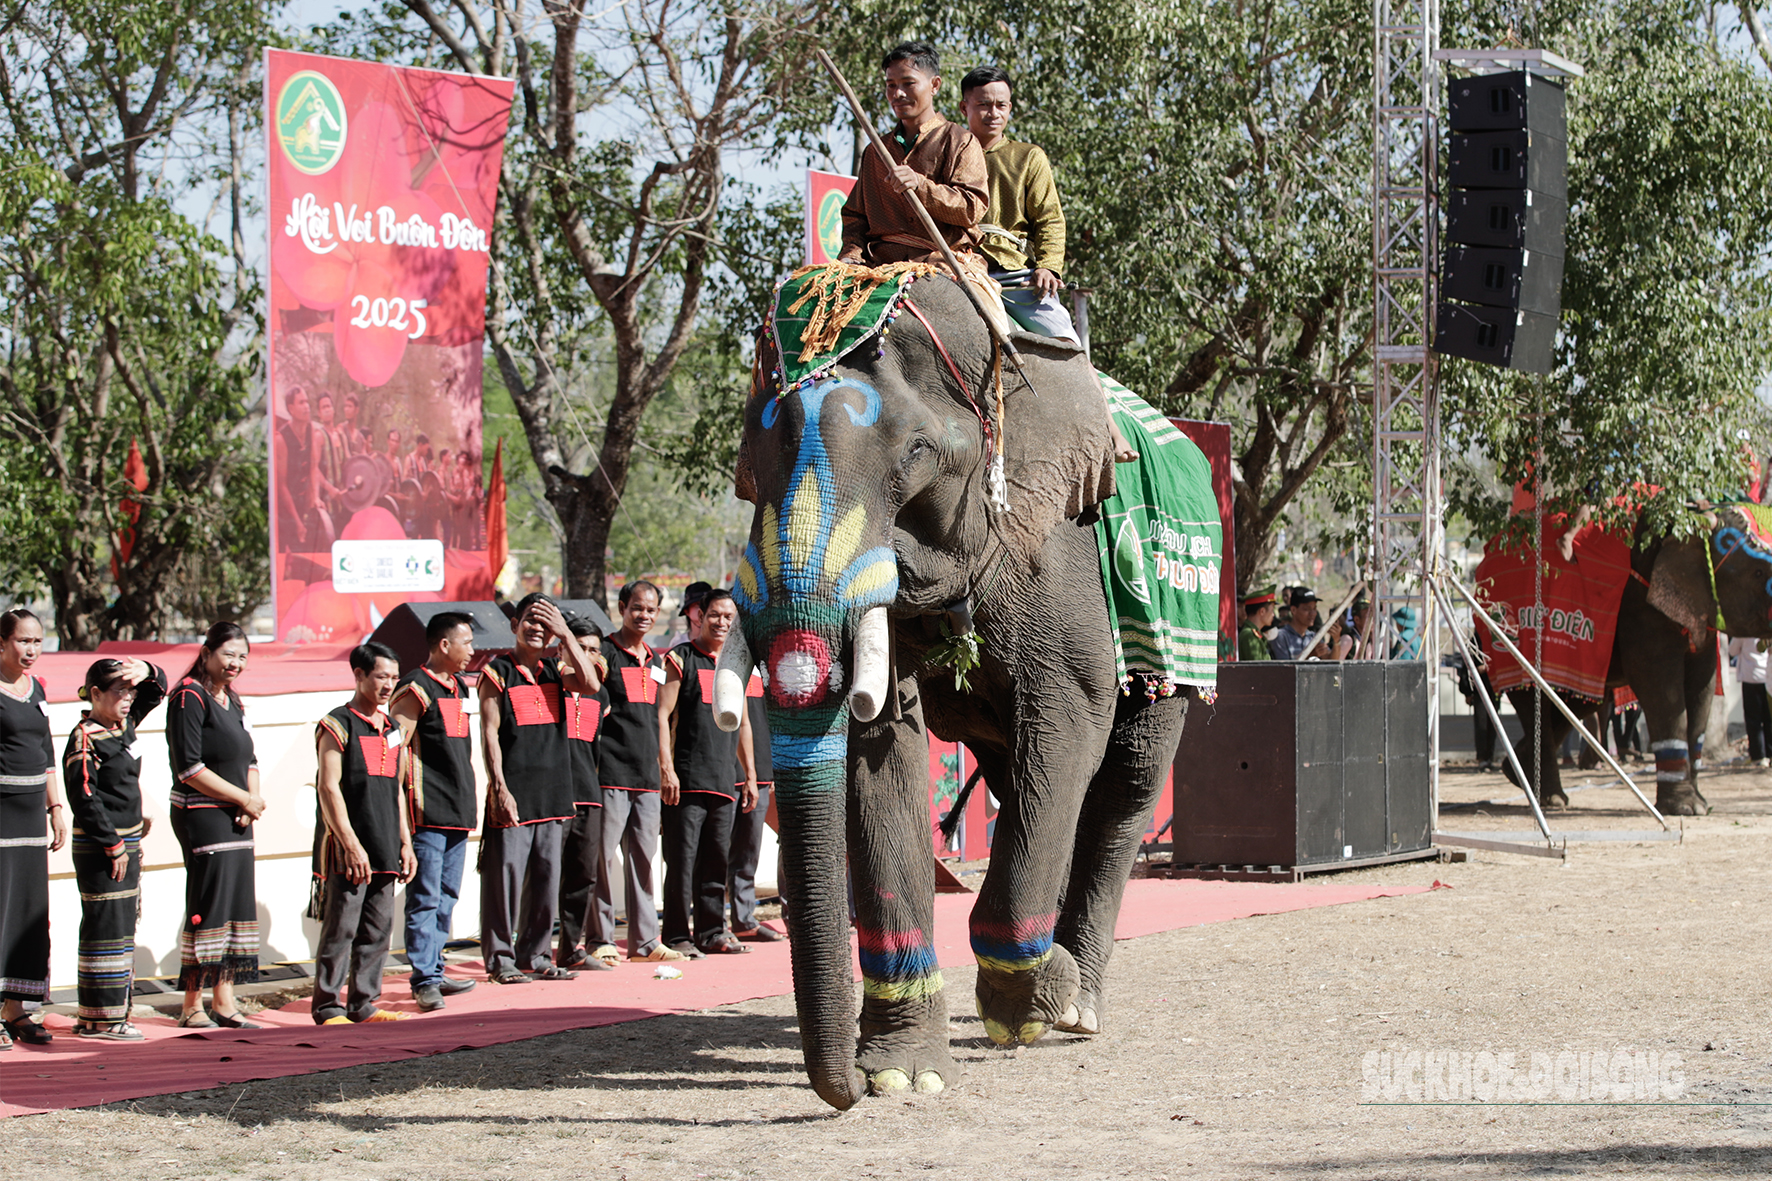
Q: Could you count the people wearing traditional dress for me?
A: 12